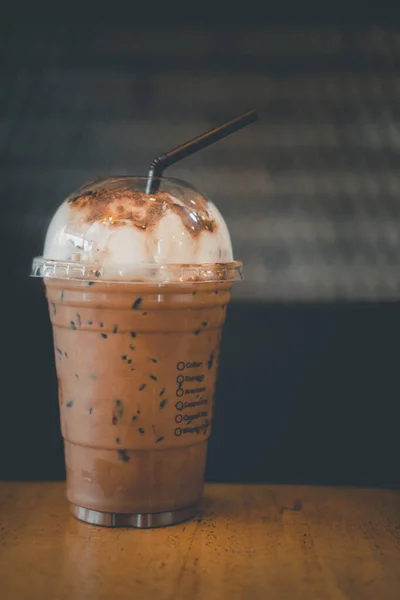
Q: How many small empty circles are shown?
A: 6